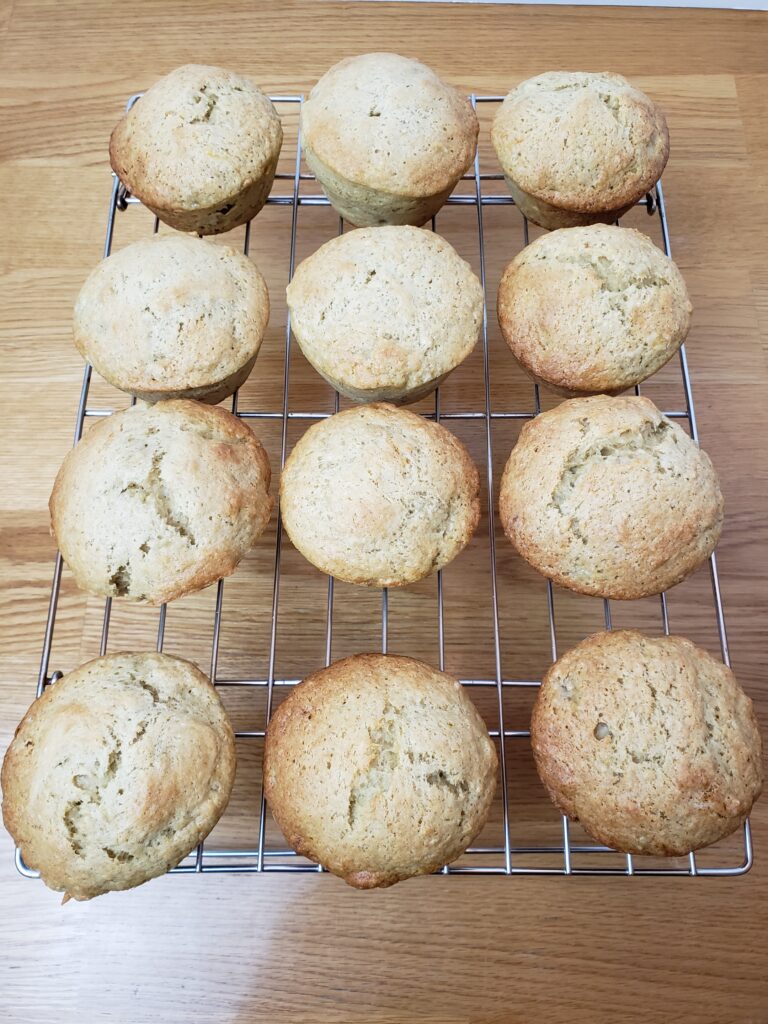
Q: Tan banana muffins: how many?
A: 12